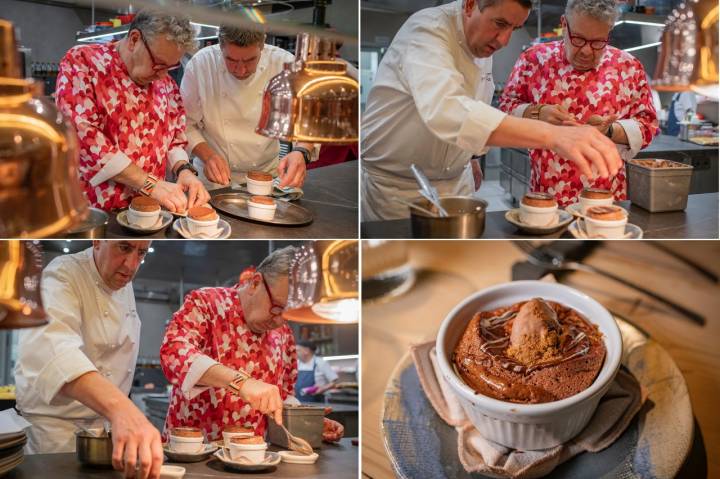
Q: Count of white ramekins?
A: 11